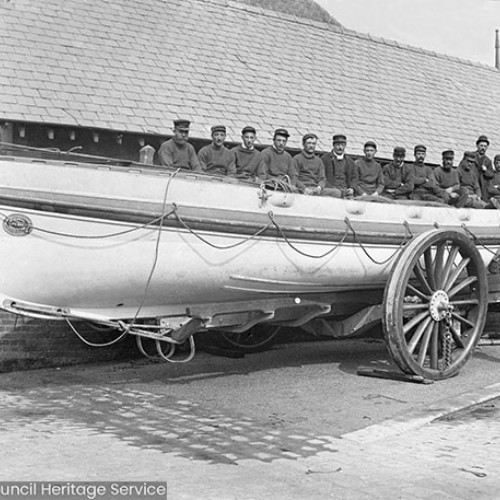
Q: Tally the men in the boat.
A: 13